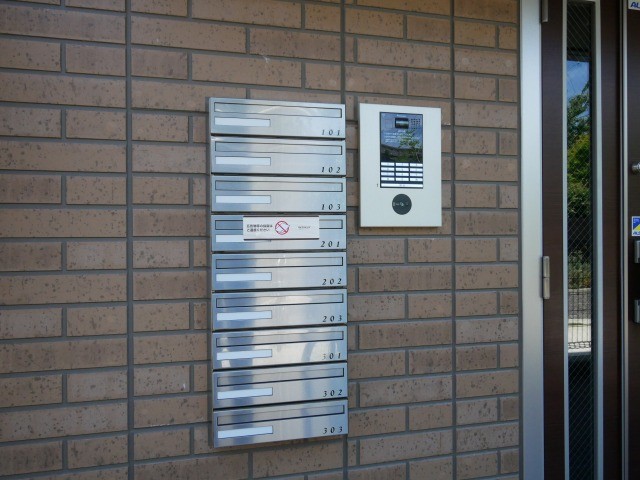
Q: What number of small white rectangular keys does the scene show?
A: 12